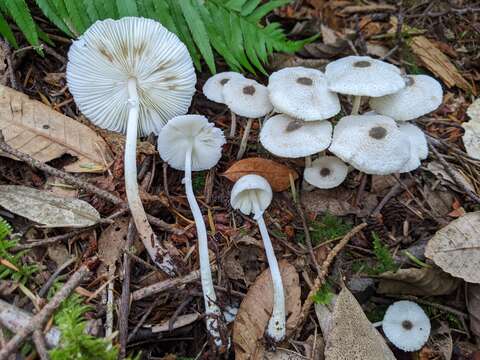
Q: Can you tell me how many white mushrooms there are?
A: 13